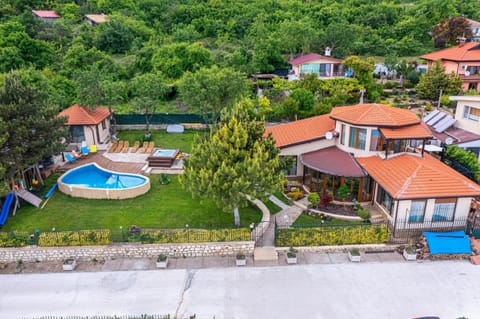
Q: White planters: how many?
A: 6